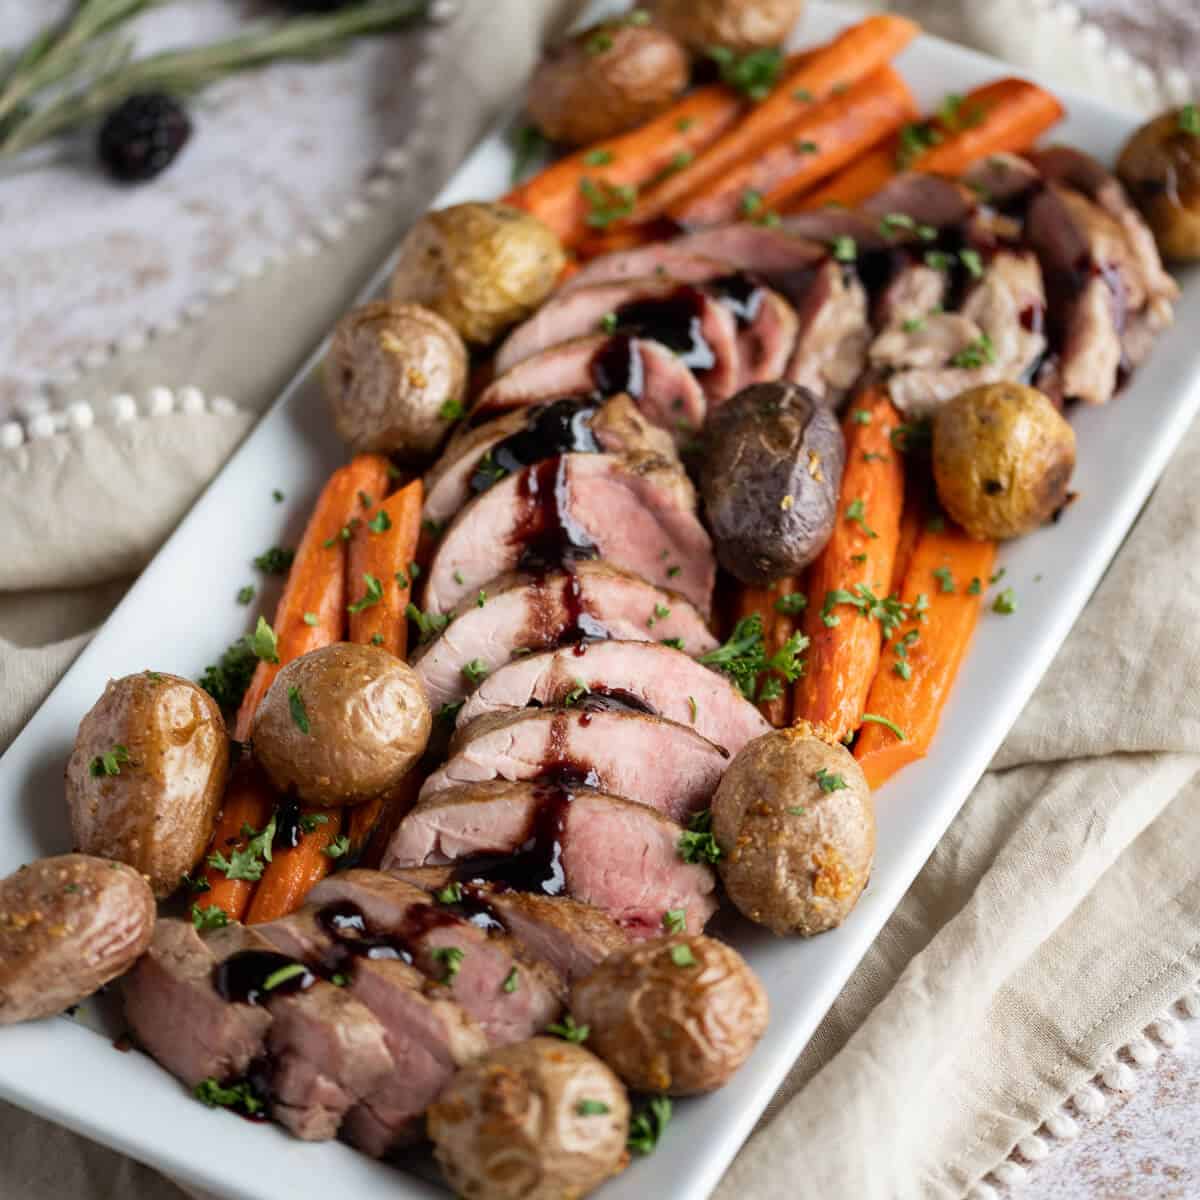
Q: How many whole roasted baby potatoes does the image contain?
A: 13